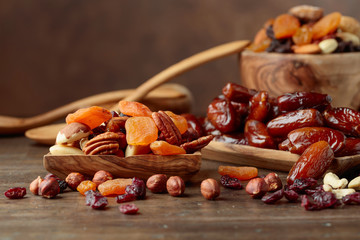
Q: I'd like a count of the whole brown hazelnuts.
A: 9